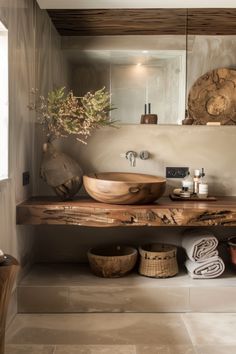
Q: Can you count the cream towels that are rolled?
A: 2